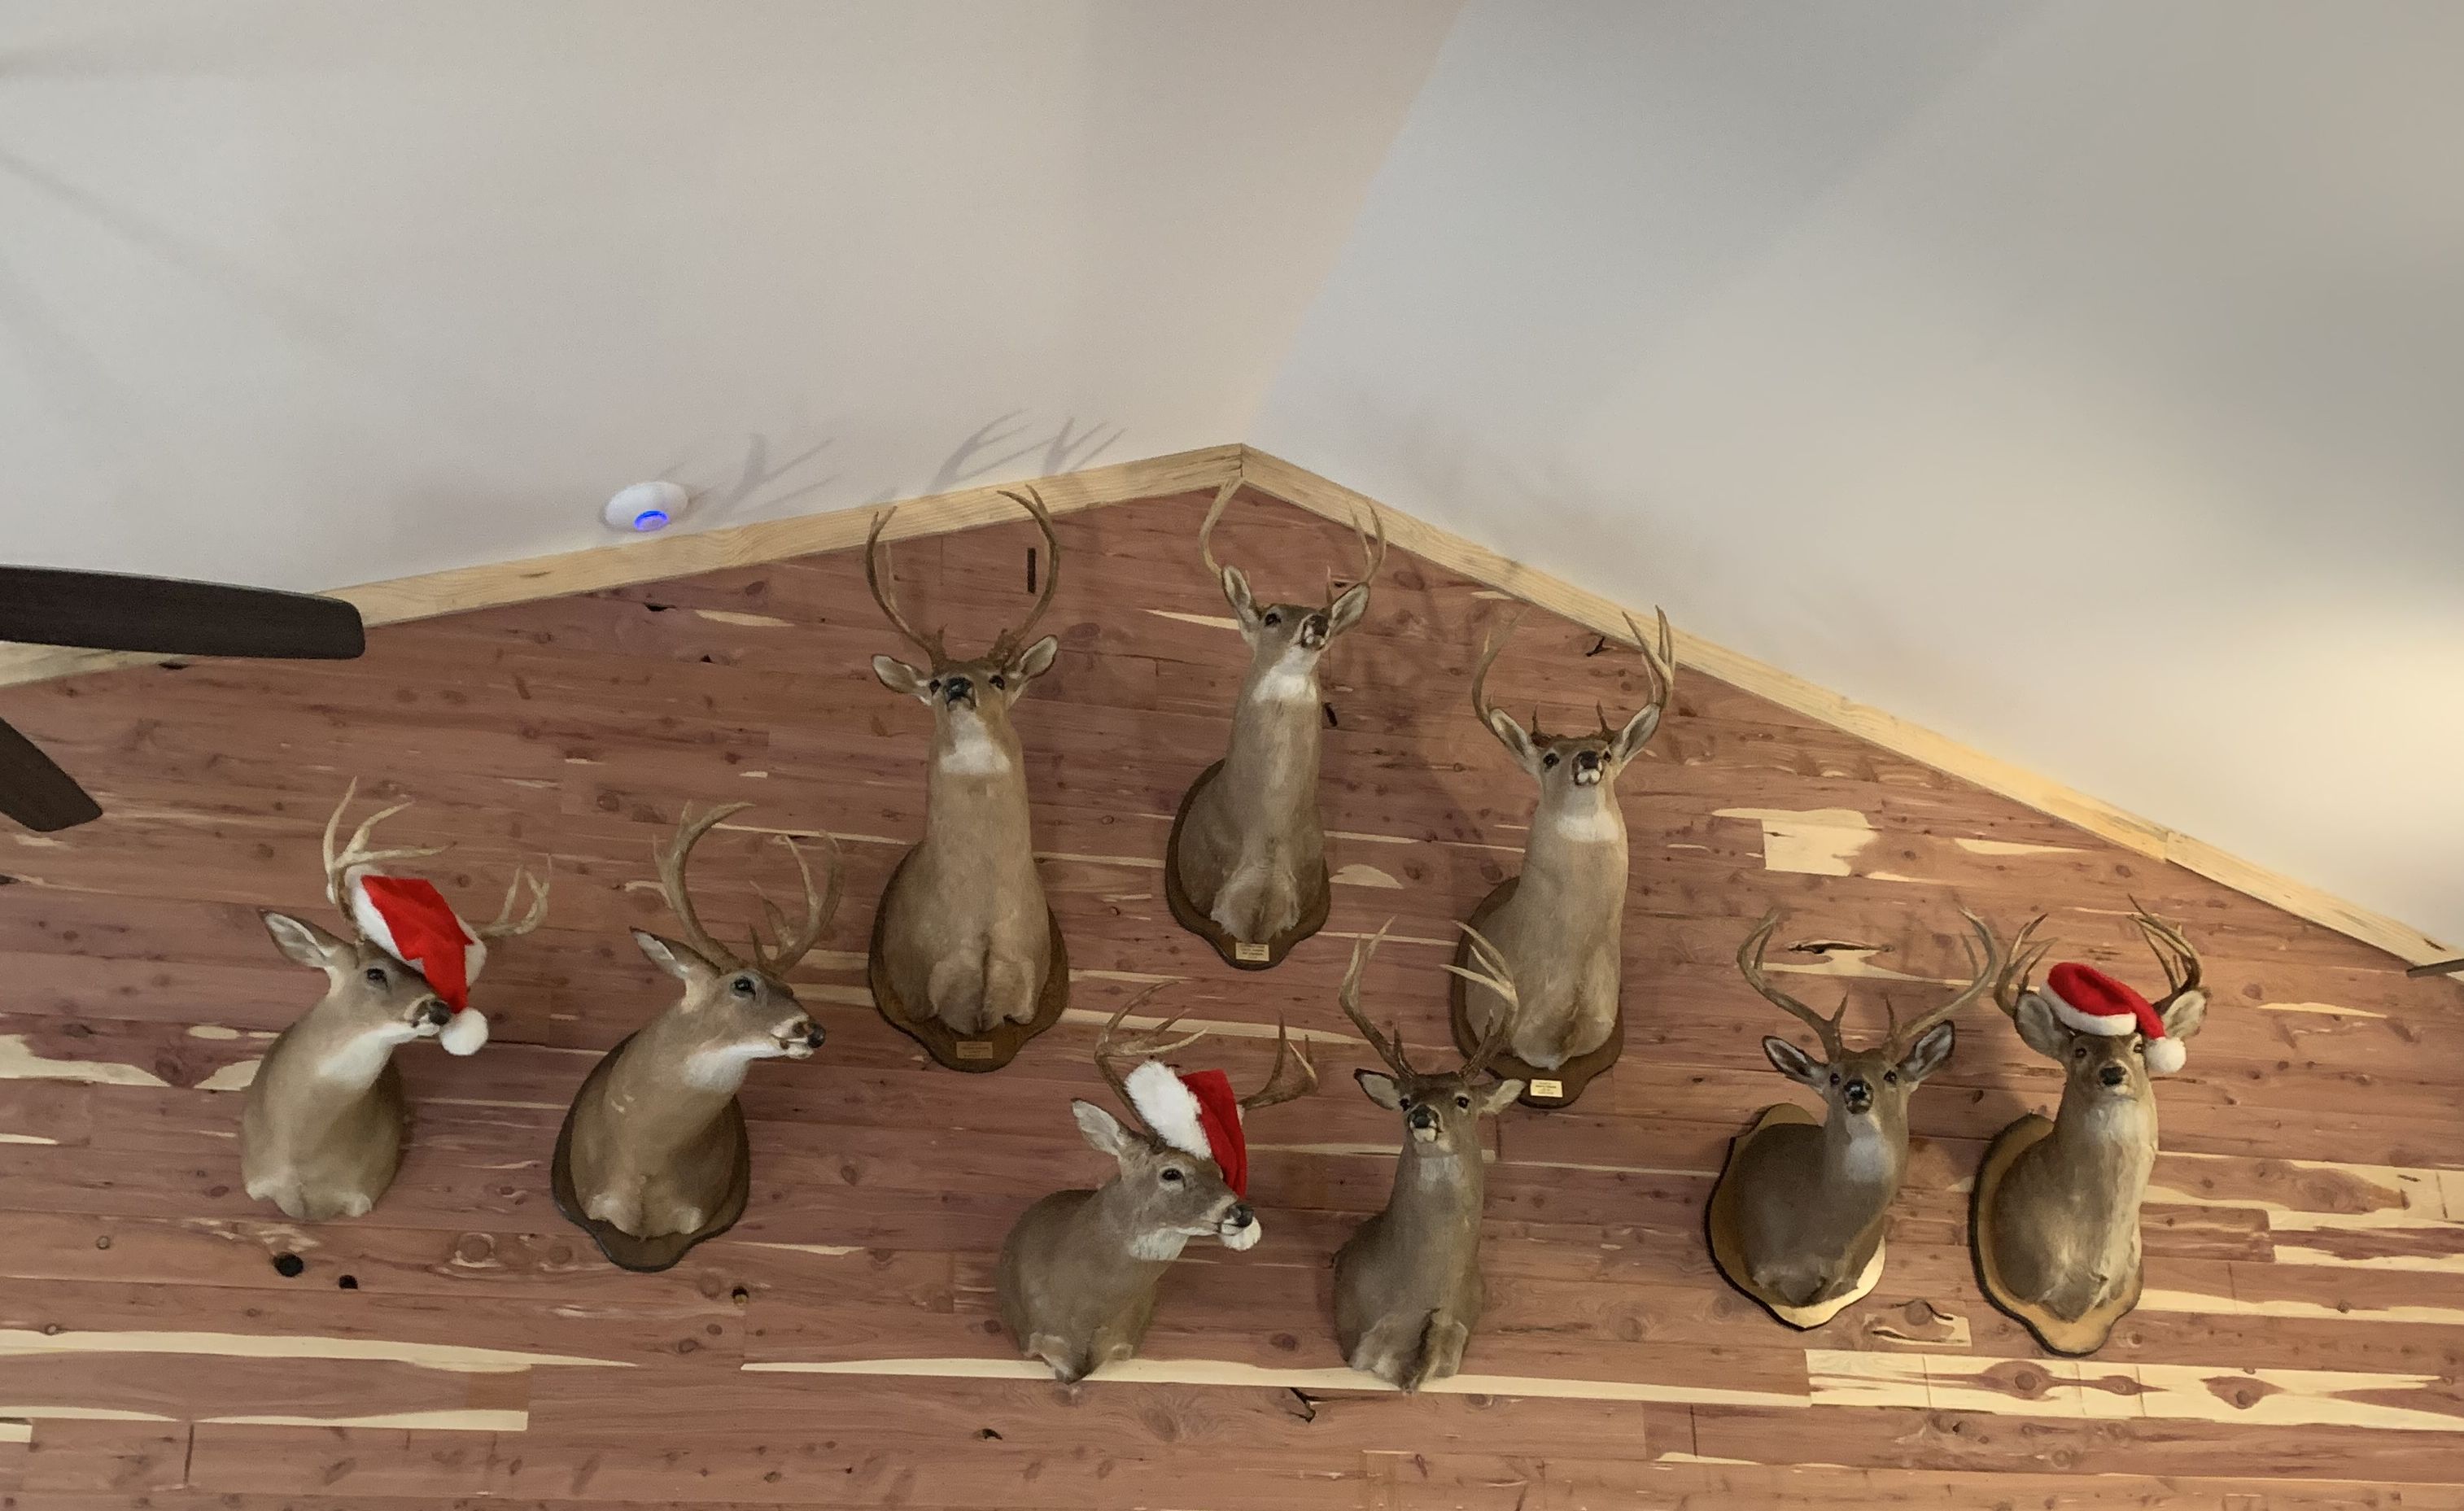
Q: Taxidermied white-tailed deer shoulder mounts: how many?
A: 9